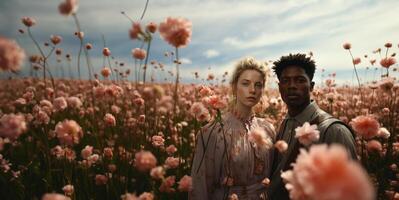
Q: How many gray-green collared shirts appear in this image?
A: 1